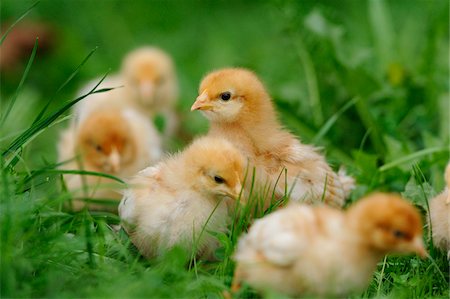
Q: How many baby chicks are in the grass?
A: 6